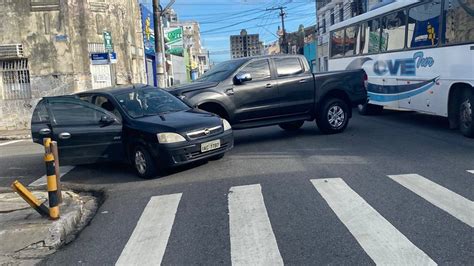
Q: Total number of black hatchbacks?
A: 1